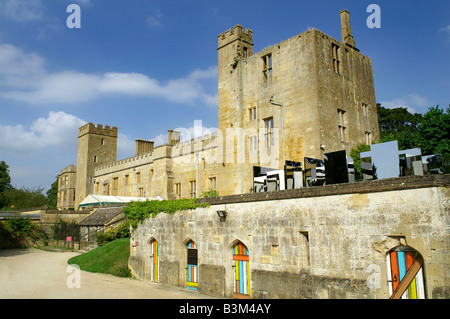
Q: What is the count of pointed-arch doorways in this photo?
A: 4